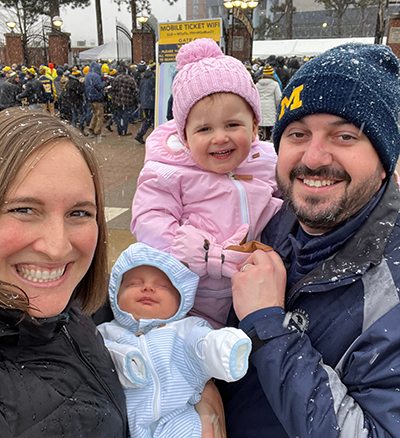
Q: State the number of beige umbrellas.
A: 0